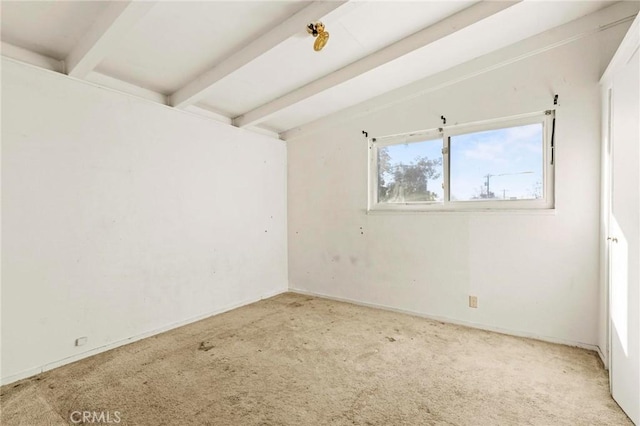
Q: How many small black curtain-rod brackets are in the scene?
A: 3